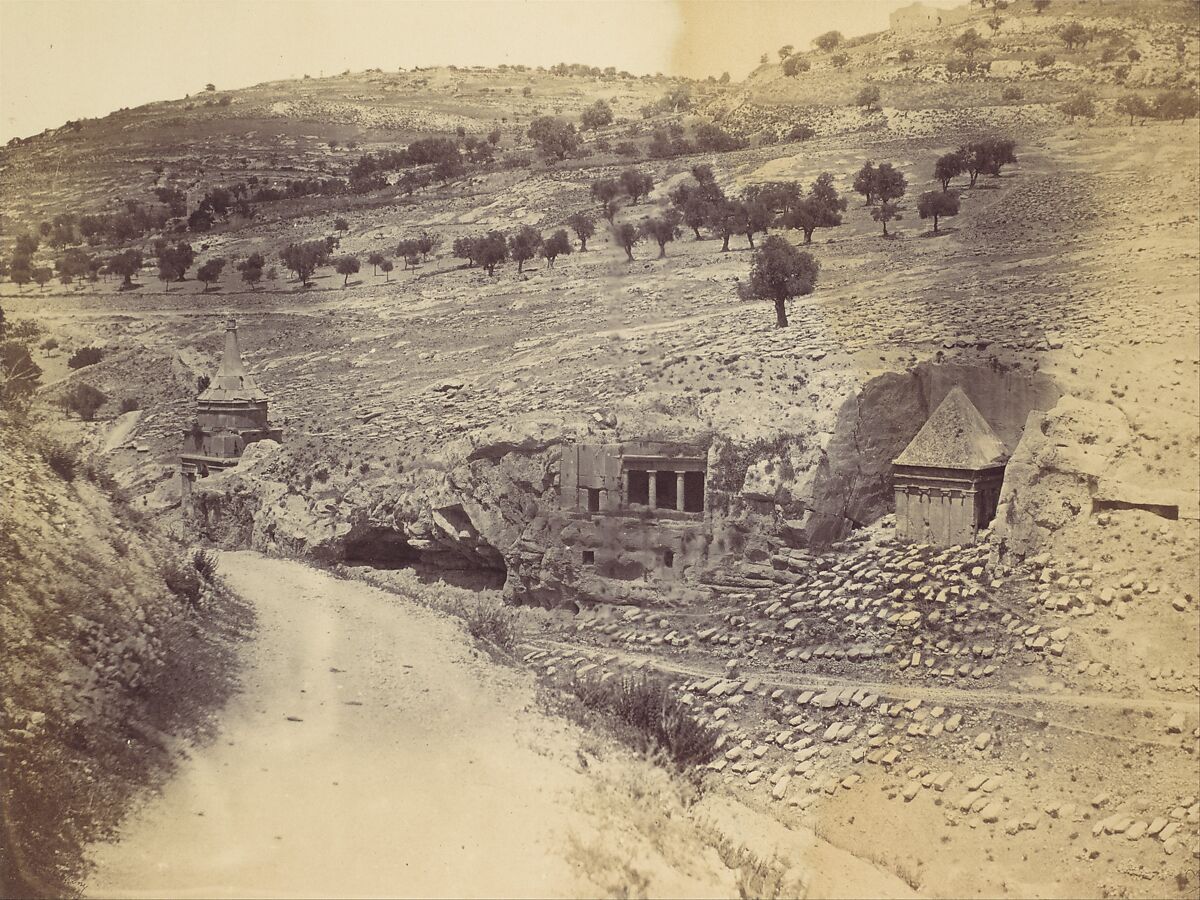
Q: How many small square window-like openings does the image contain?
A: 2